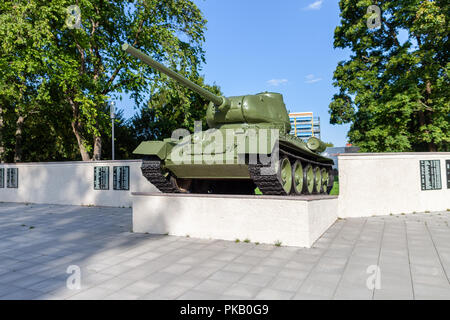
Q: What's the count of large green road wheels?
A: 5